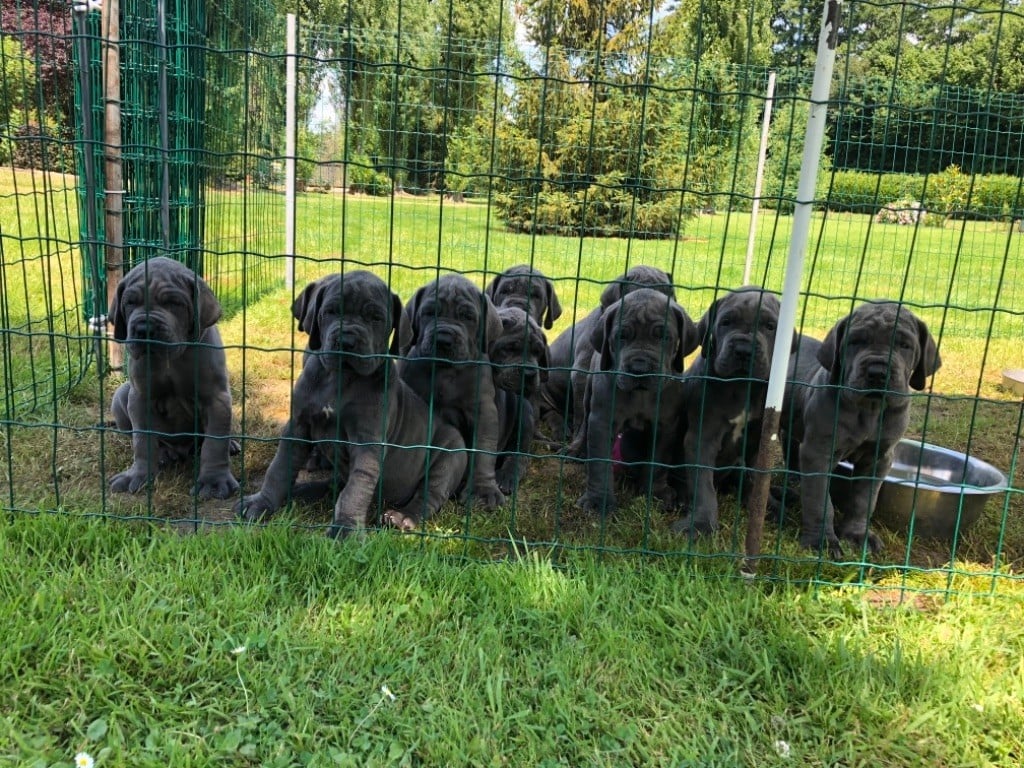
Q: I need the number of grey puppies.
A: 9